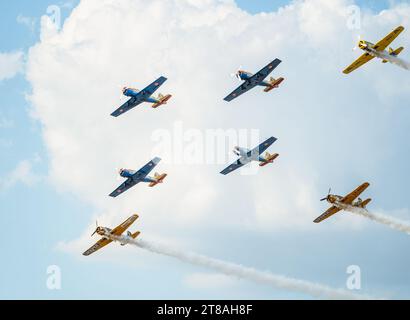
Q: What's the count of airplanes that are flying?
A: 7